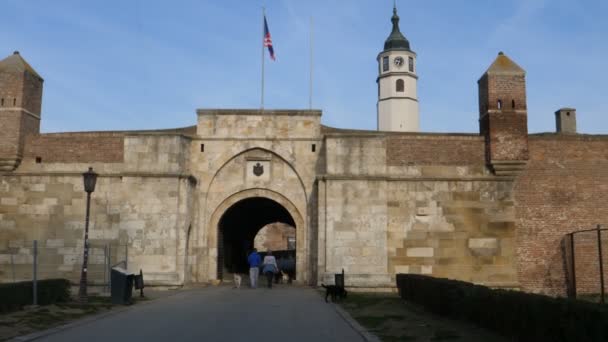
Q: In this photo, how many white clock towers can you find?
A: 1